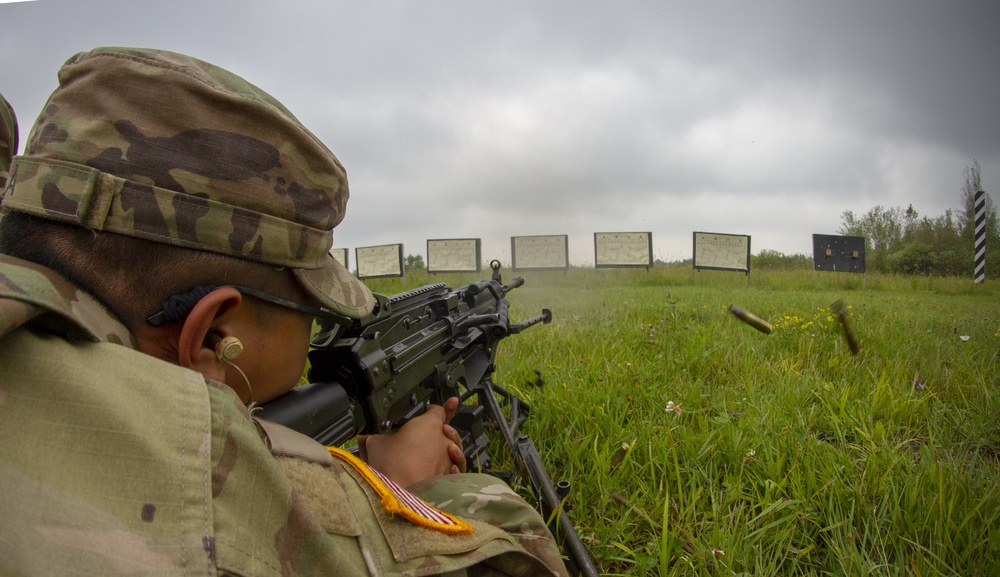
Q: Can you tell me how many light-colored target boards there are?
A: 6